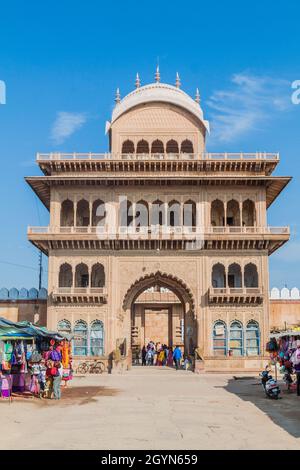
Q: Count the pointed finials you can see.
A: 5